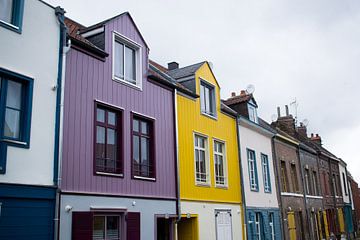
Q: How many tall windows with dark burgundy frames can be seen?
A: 2